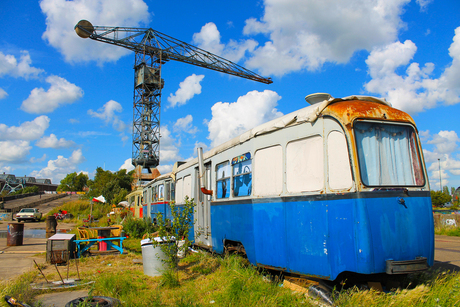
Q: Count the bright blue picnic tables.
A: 1